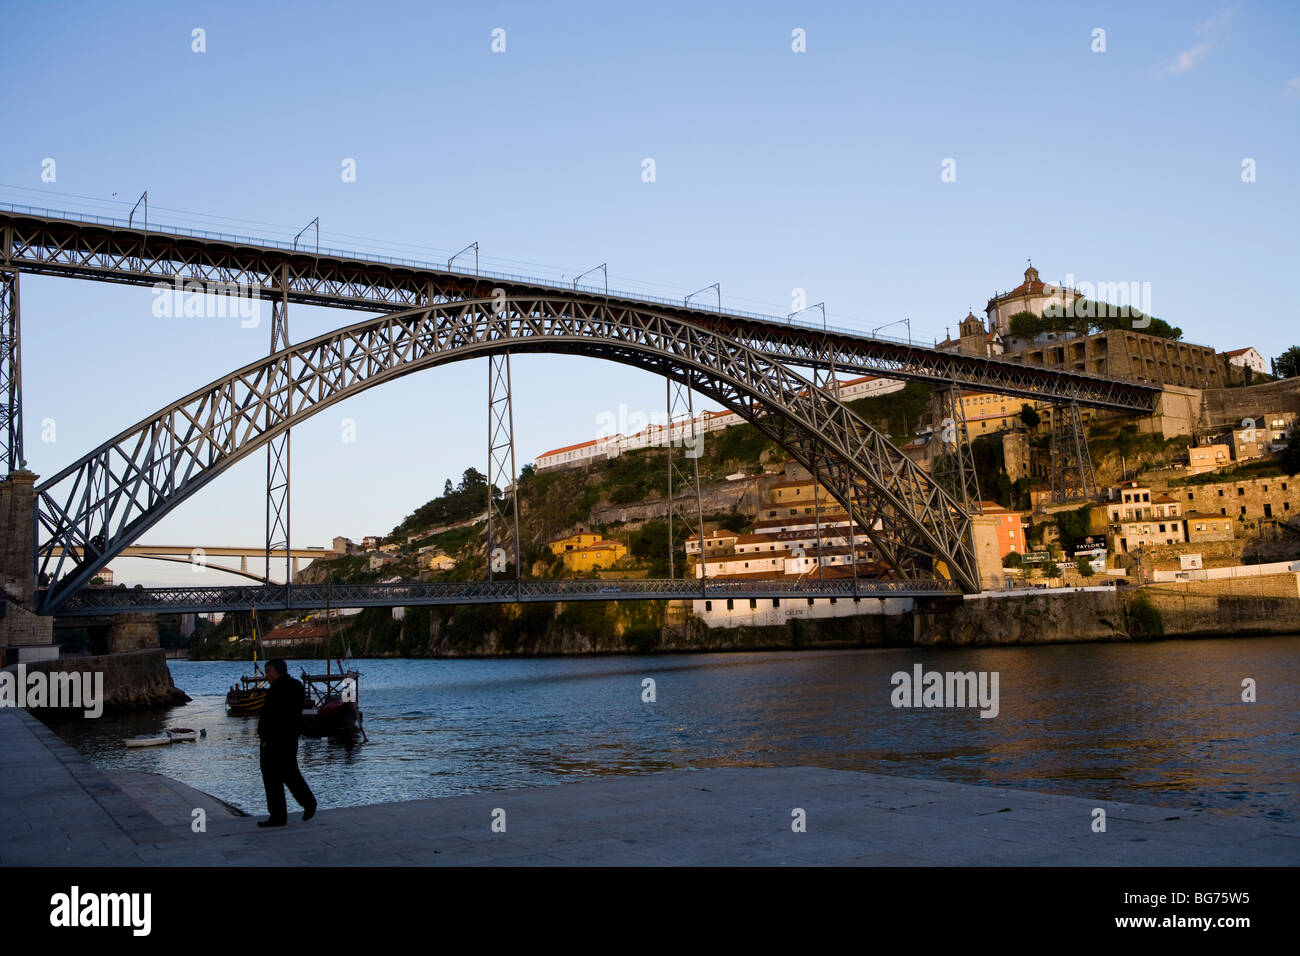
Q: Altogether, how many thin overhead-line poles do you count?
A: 7